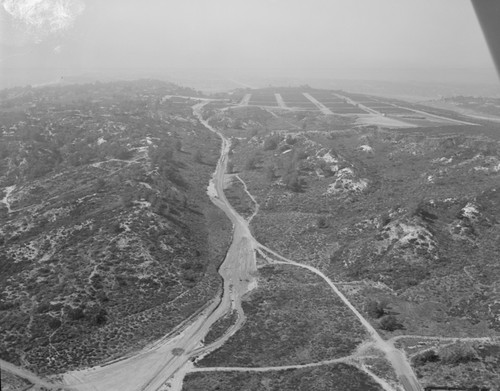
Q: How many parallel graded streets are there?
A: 5